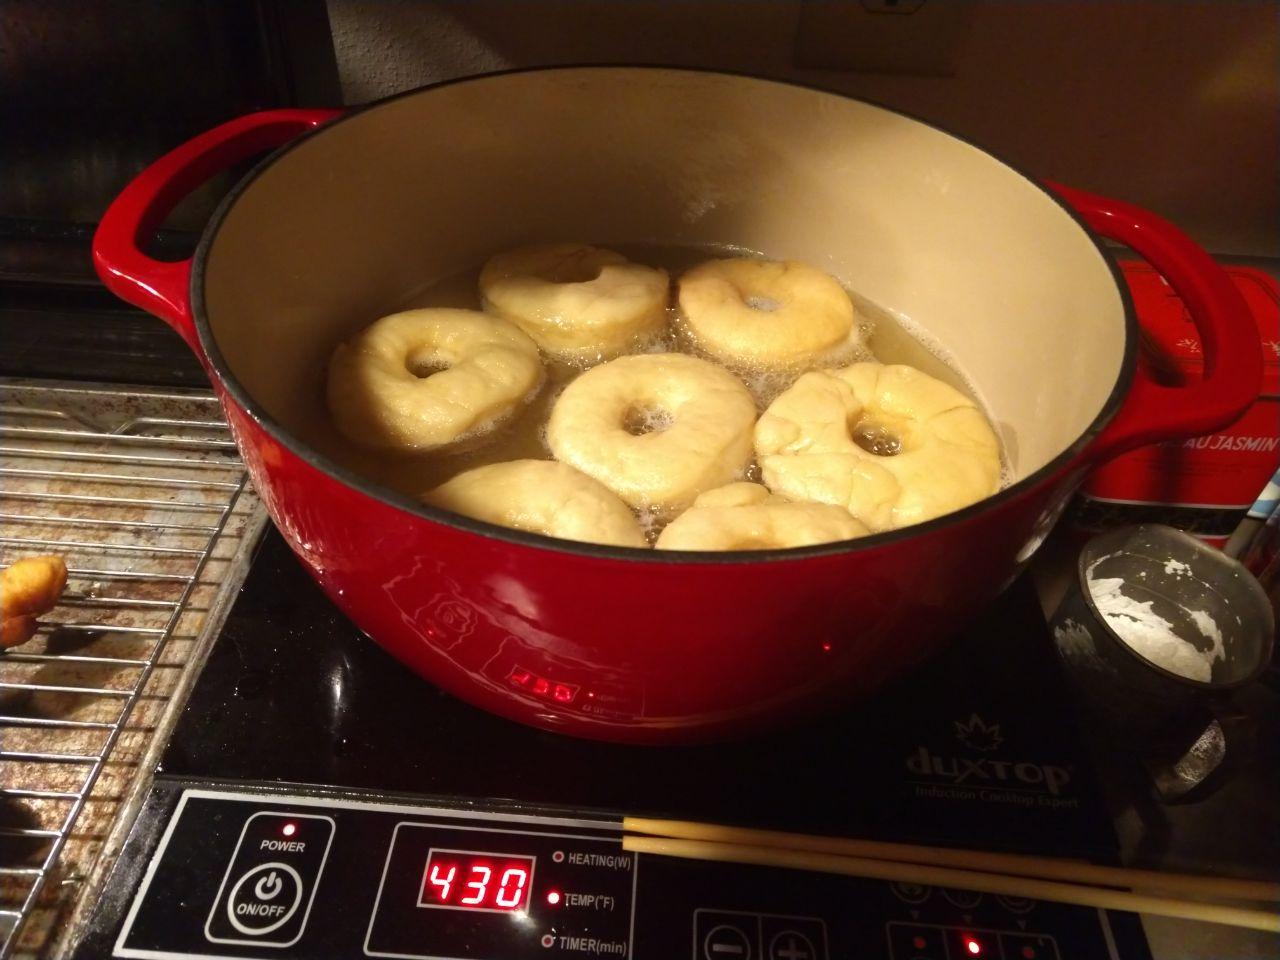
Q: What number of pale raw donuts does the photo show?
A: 7